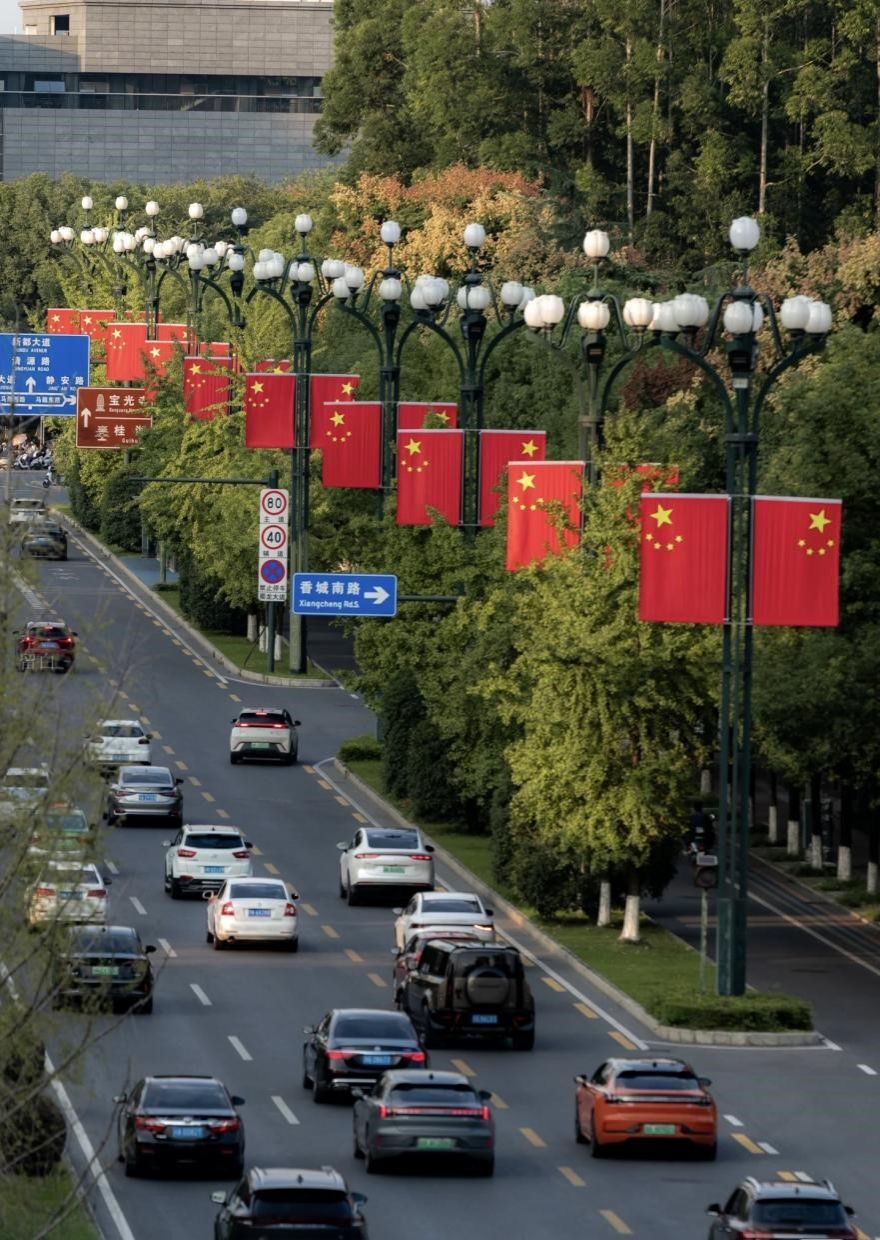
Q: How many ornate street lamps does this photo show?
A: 10